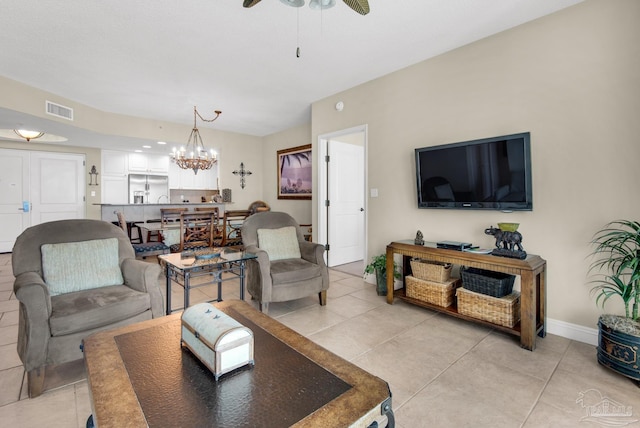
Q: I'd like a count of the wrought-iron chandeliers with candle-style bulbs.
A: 1